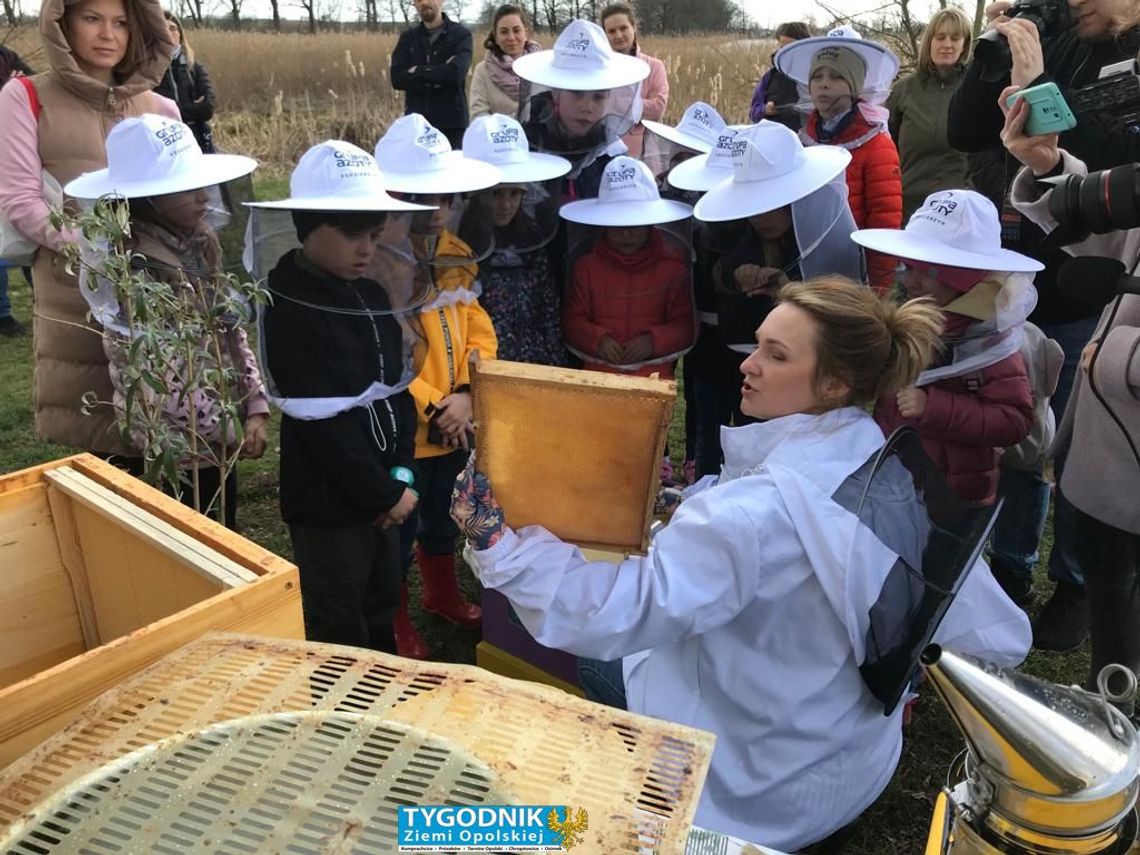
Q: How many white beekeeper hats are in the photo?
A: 11